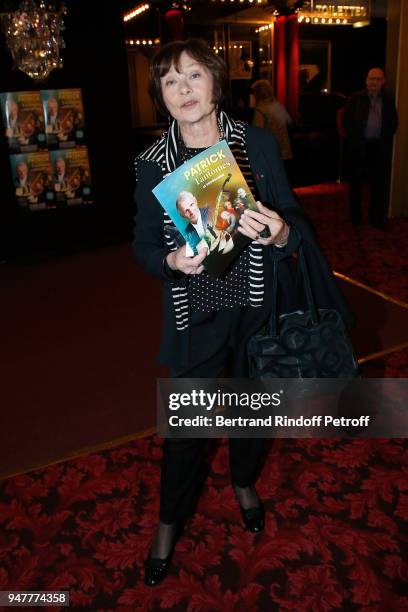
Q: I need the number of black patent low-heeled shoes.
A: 2